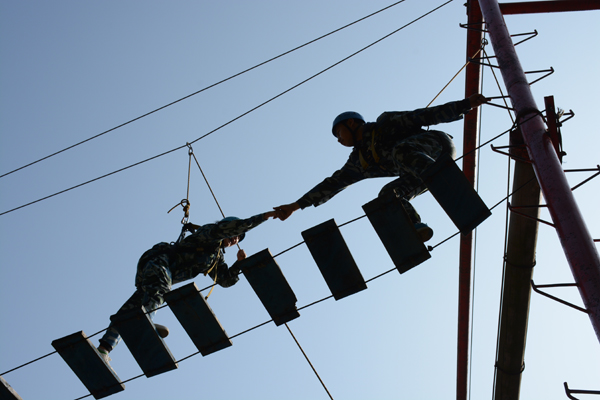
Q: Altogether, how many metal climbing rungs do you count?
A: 12